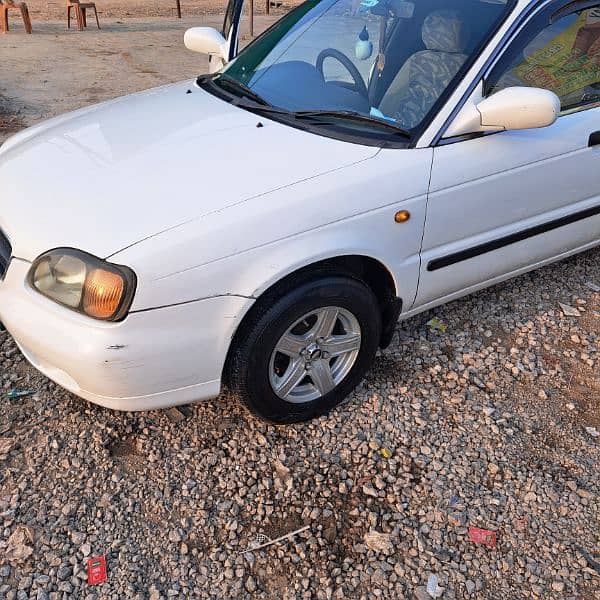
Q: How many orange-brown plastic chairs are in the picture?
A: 2